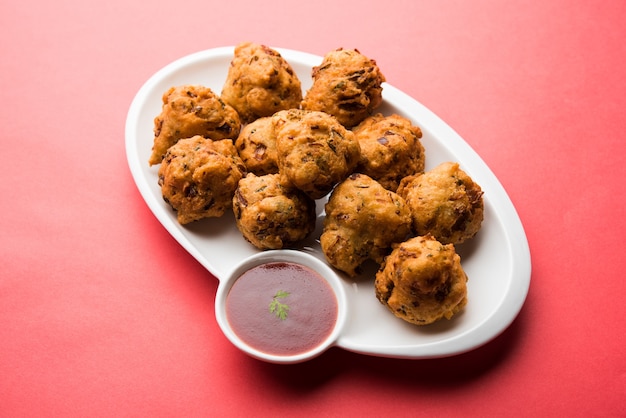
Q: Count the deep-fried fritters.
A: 11